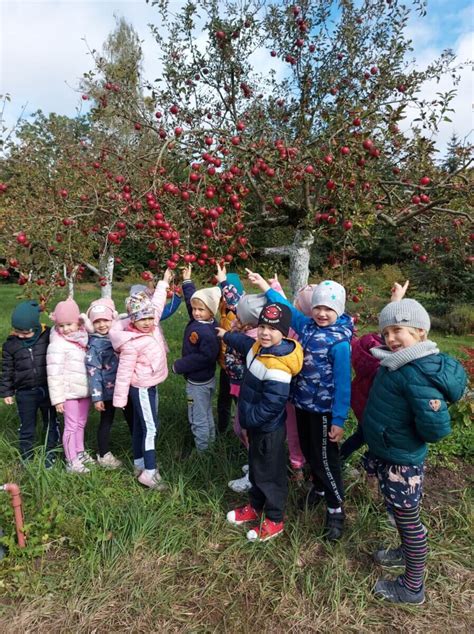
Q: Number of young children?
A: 13